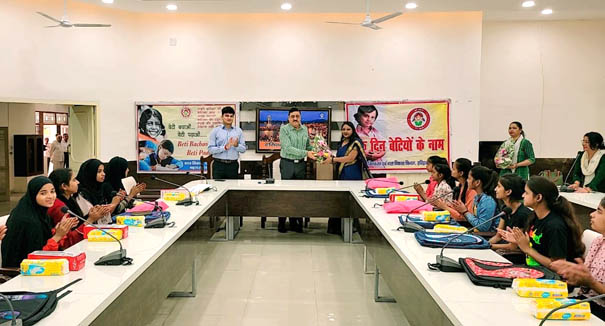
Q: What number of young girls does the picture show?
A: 11